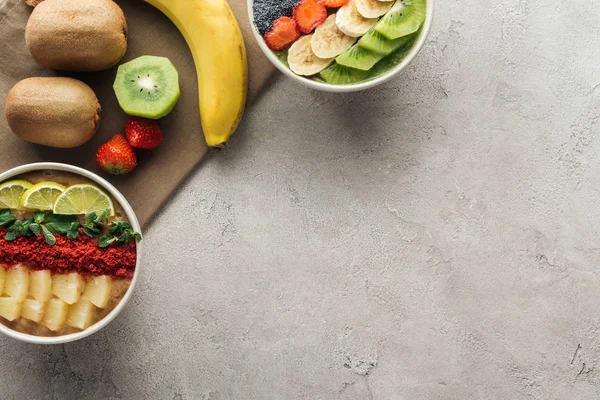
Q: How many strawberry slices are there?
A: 3